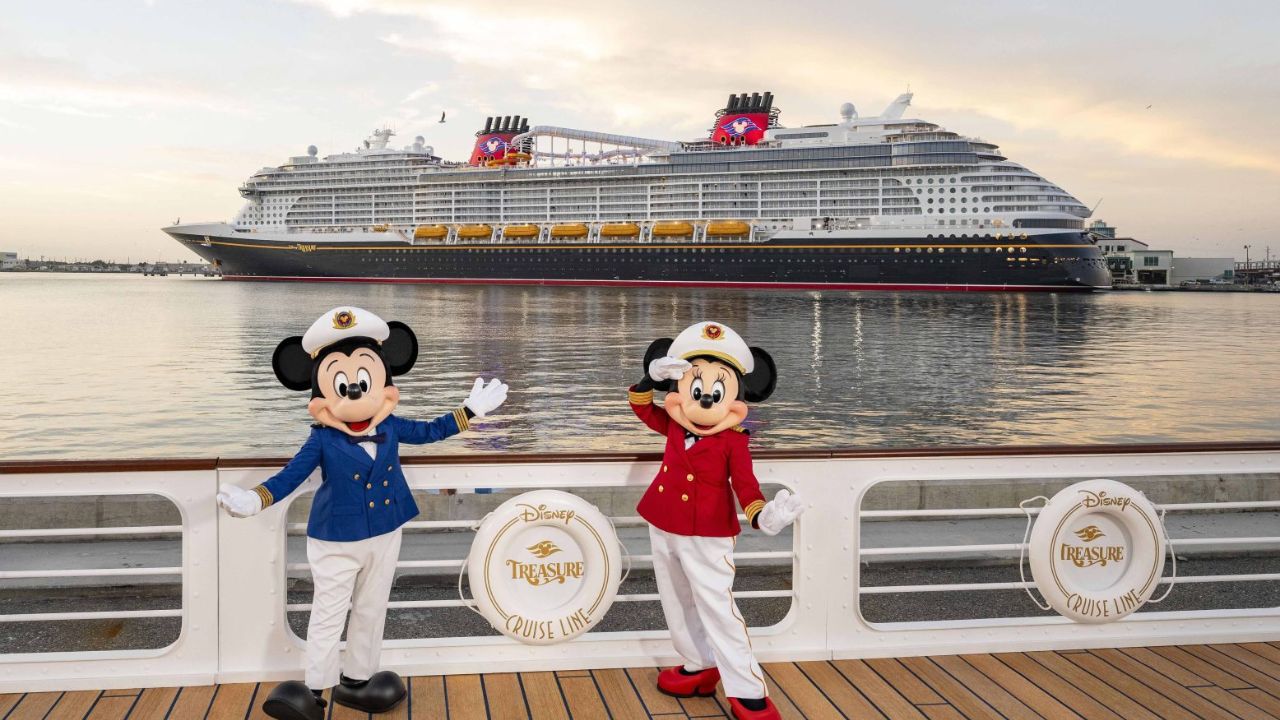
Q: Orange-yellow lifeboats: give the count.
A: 7